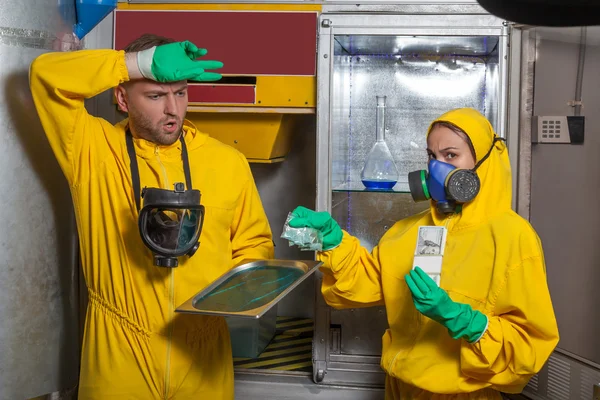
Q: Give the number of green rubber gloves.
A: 3